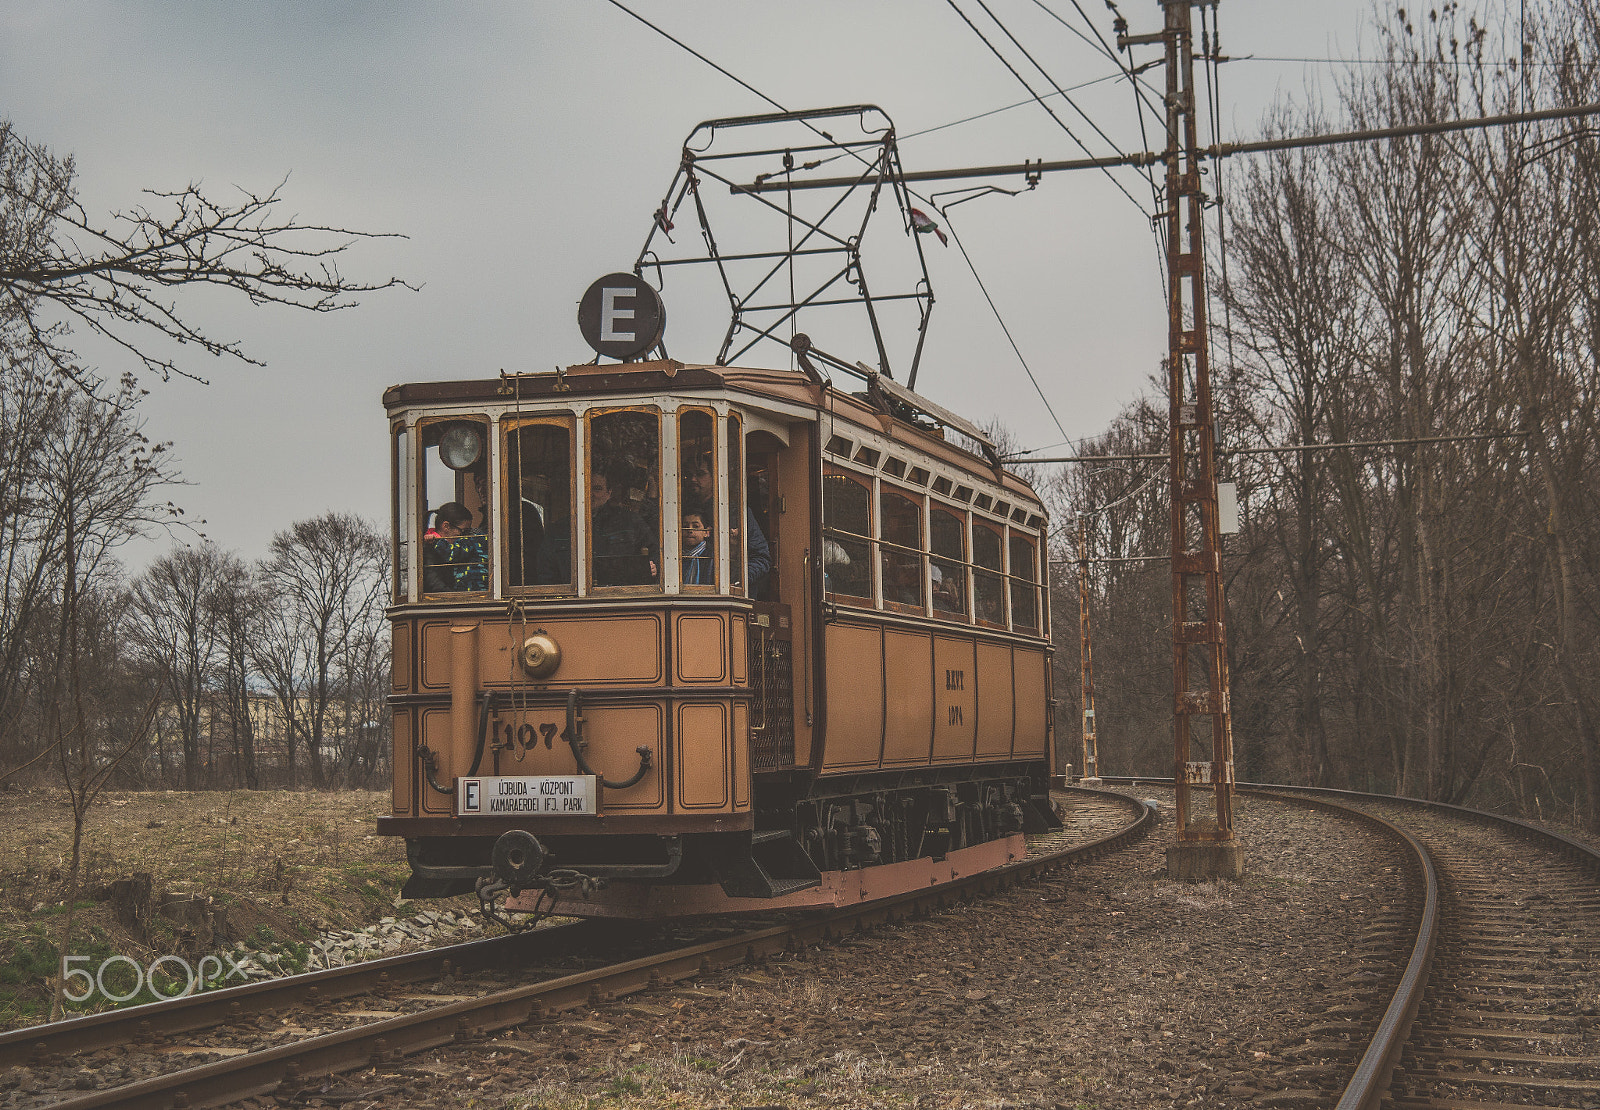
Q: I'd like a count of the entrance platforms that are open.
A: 1